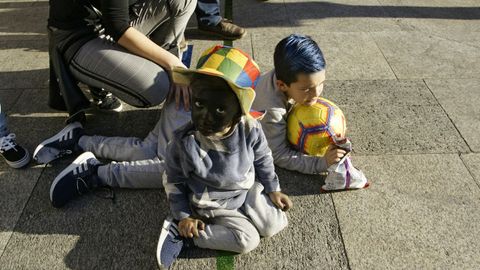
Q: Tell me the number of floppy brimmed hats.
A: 1